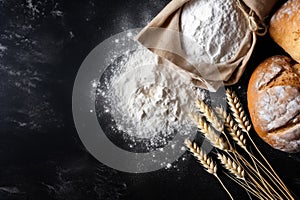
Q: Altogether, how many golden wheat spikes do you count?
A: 6